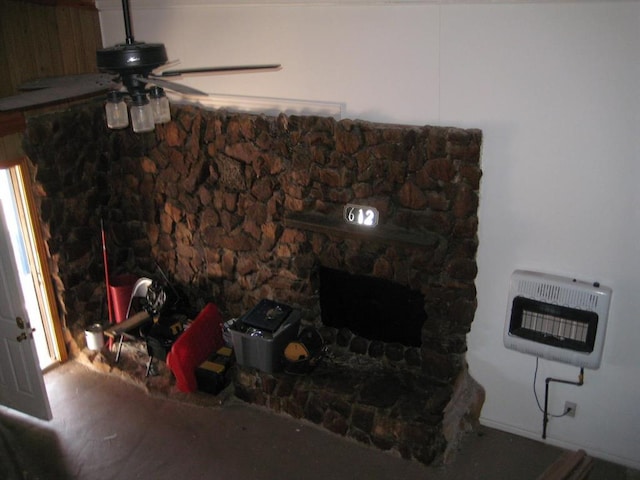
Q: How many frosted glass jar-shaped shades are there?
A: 3